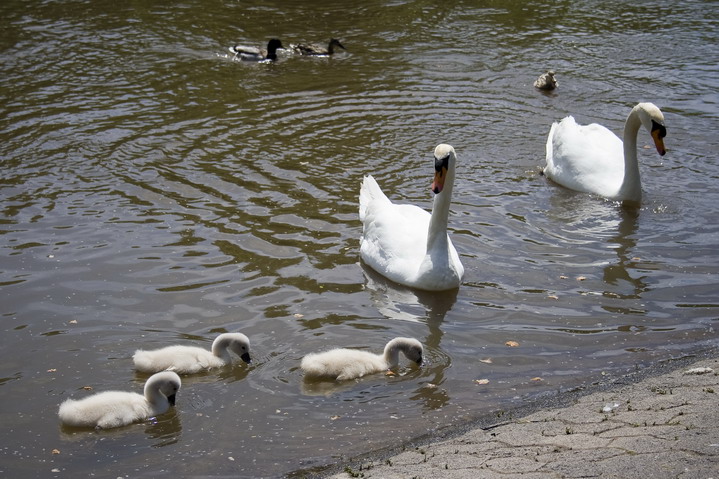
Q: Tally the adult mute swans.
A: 2